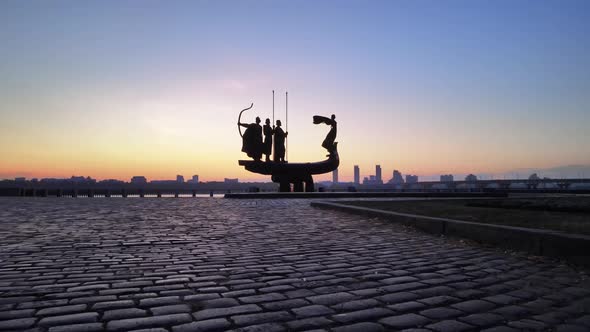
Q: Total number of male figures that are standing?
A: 3